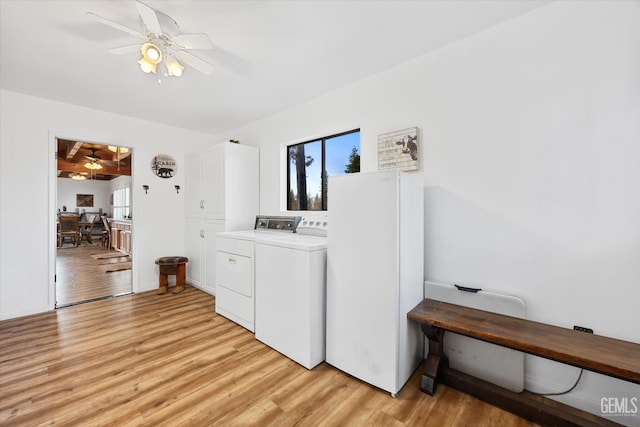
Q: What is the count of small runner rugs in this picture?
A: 2